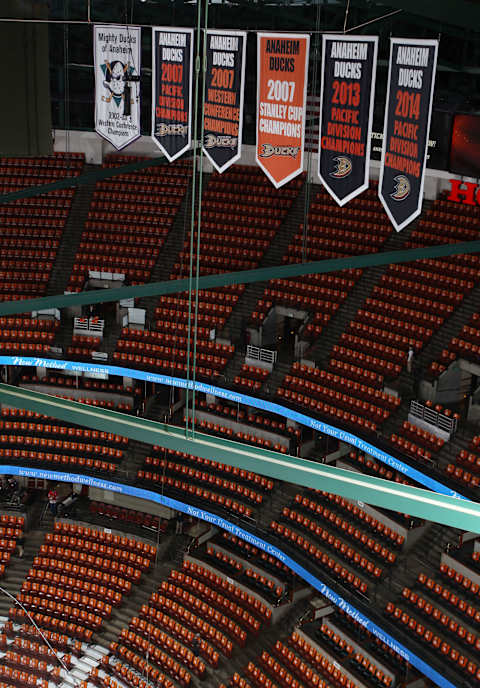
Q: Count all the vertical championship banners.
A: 6